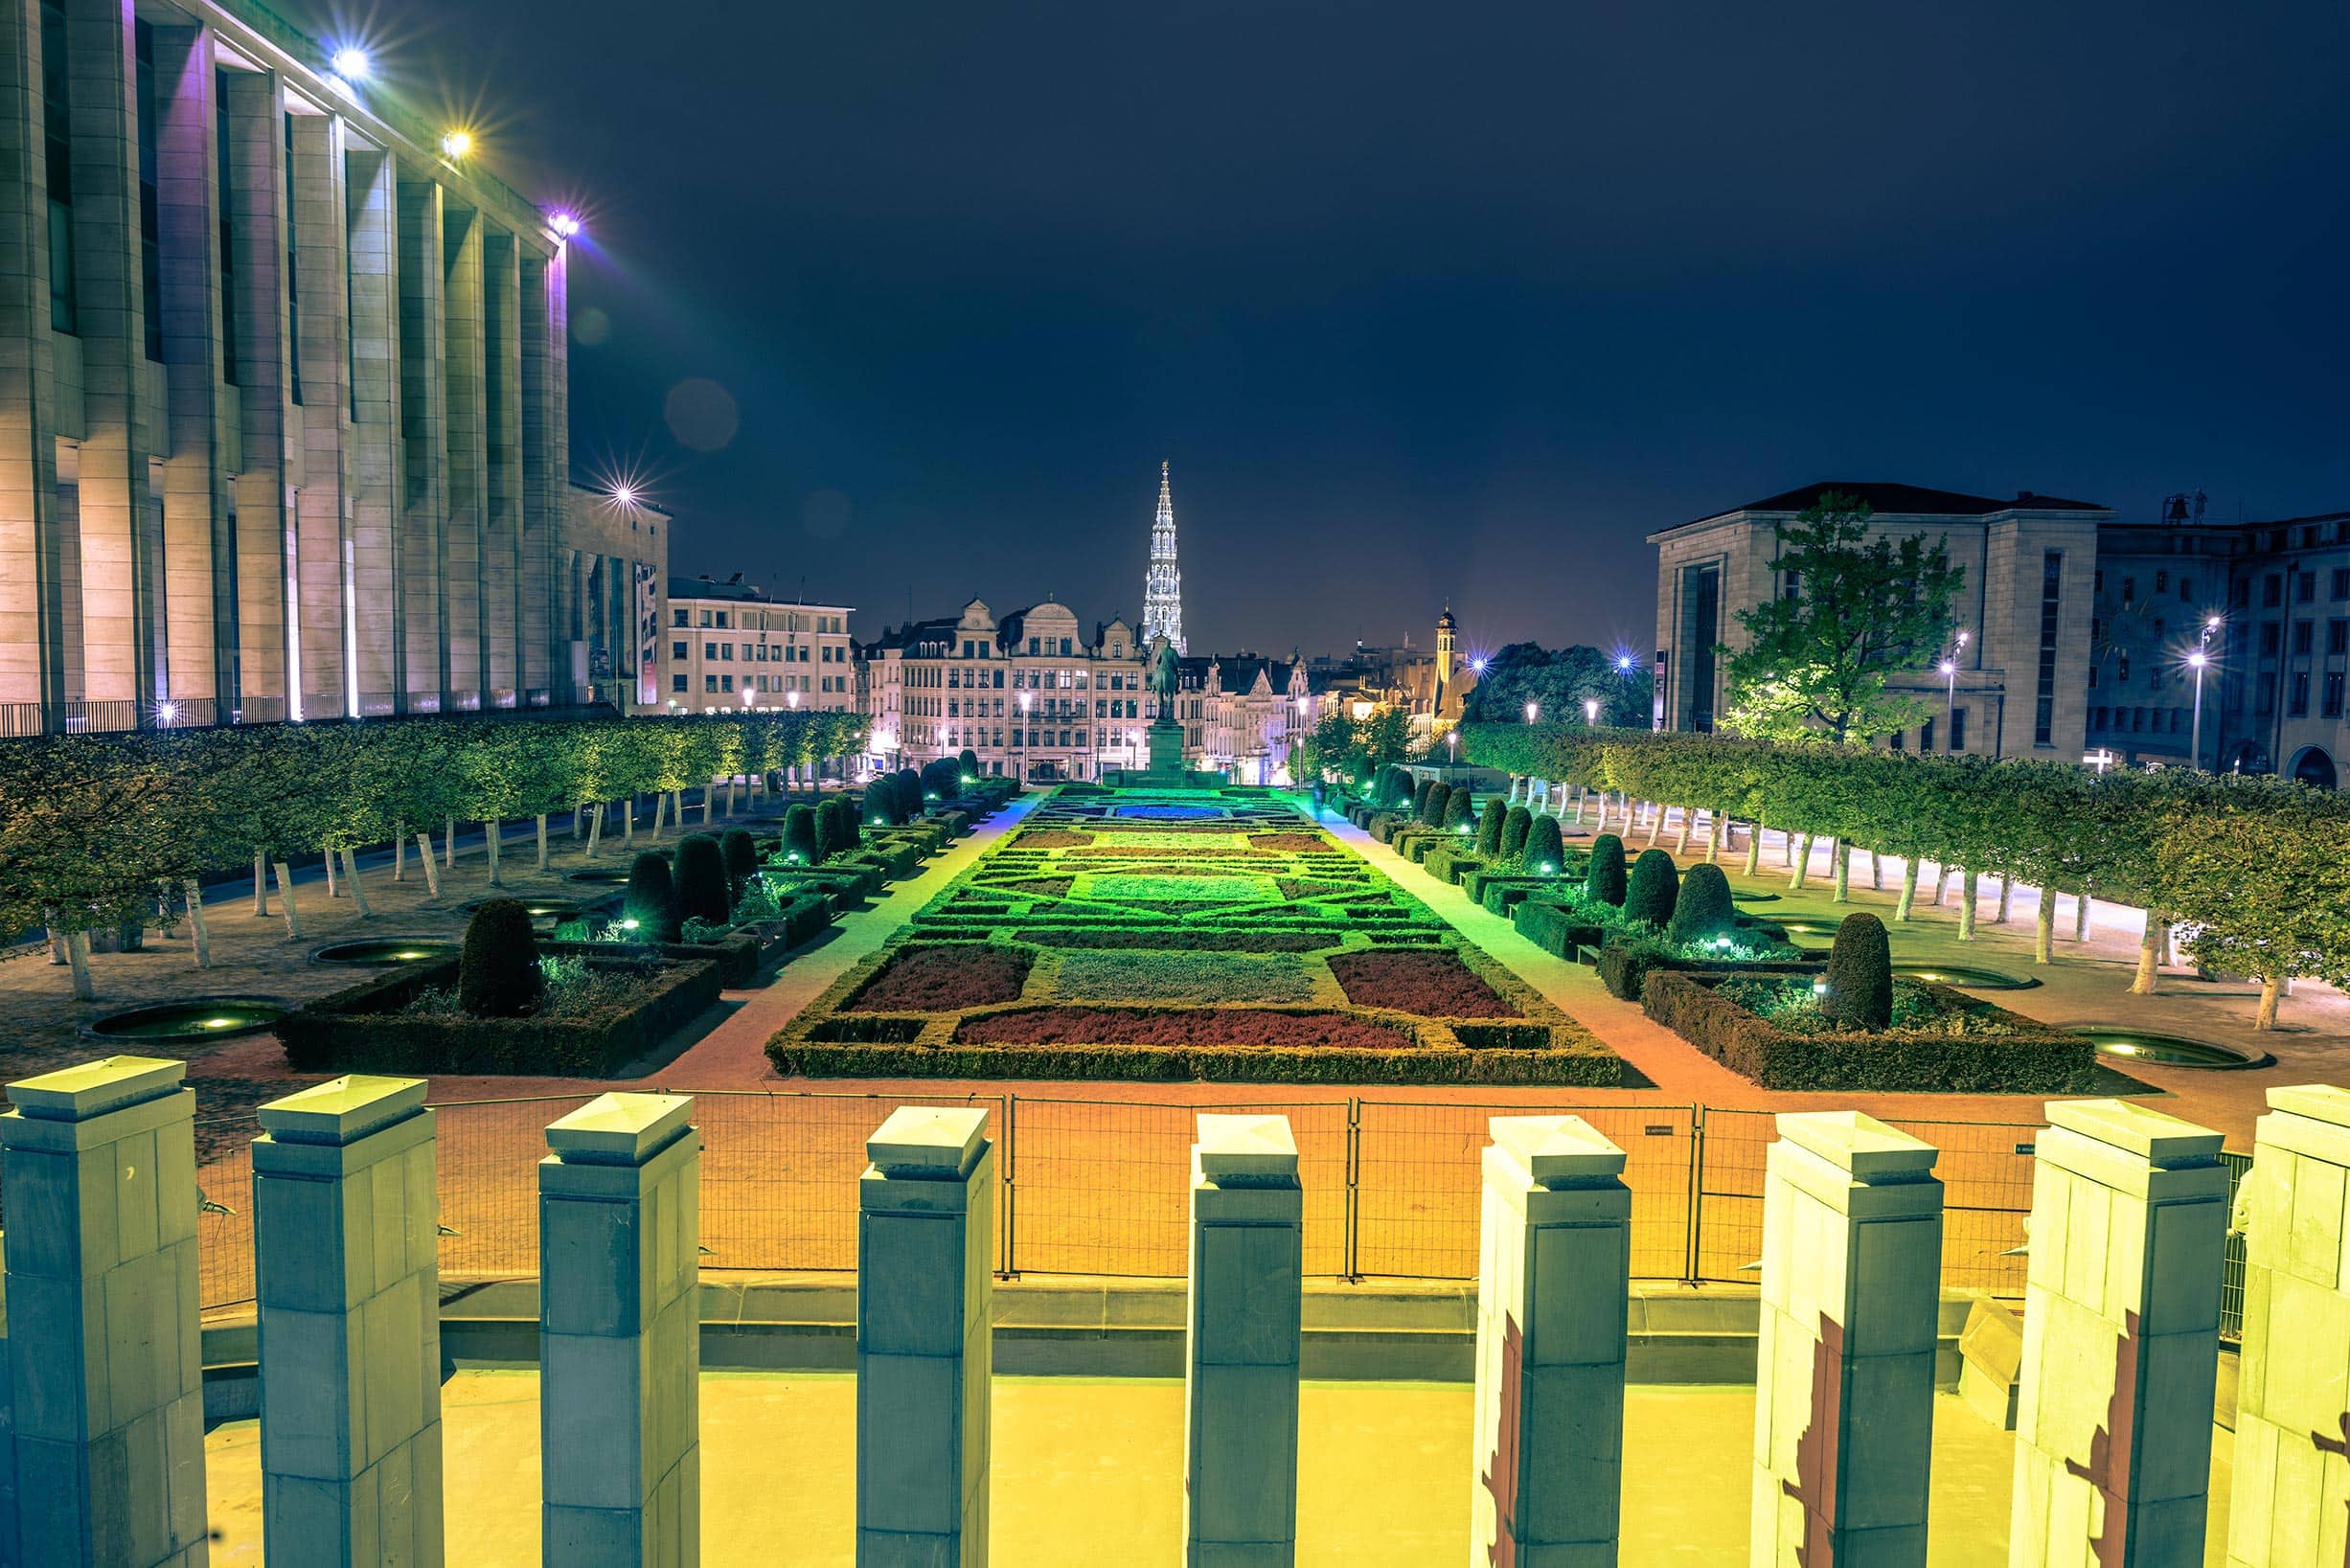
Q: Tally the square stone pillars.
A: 9